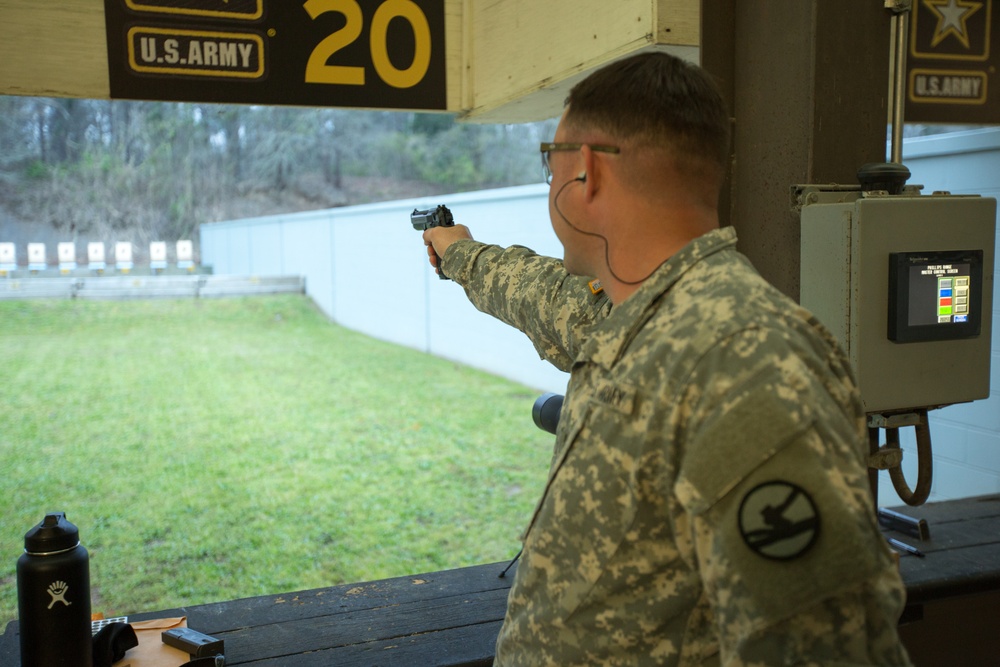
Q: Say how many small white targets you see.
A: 7